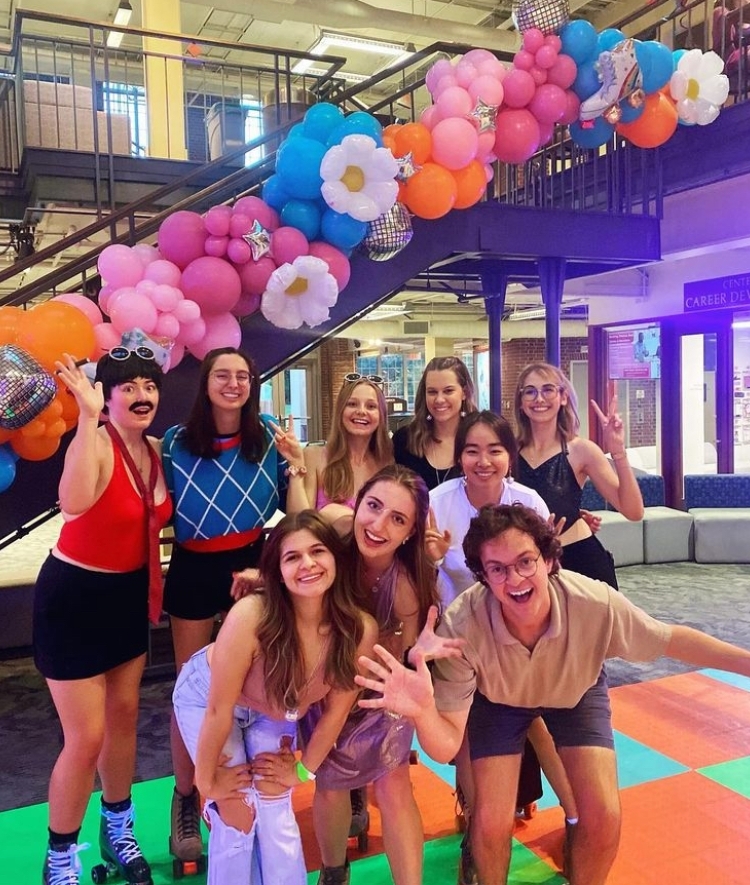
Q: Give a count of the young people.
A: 9